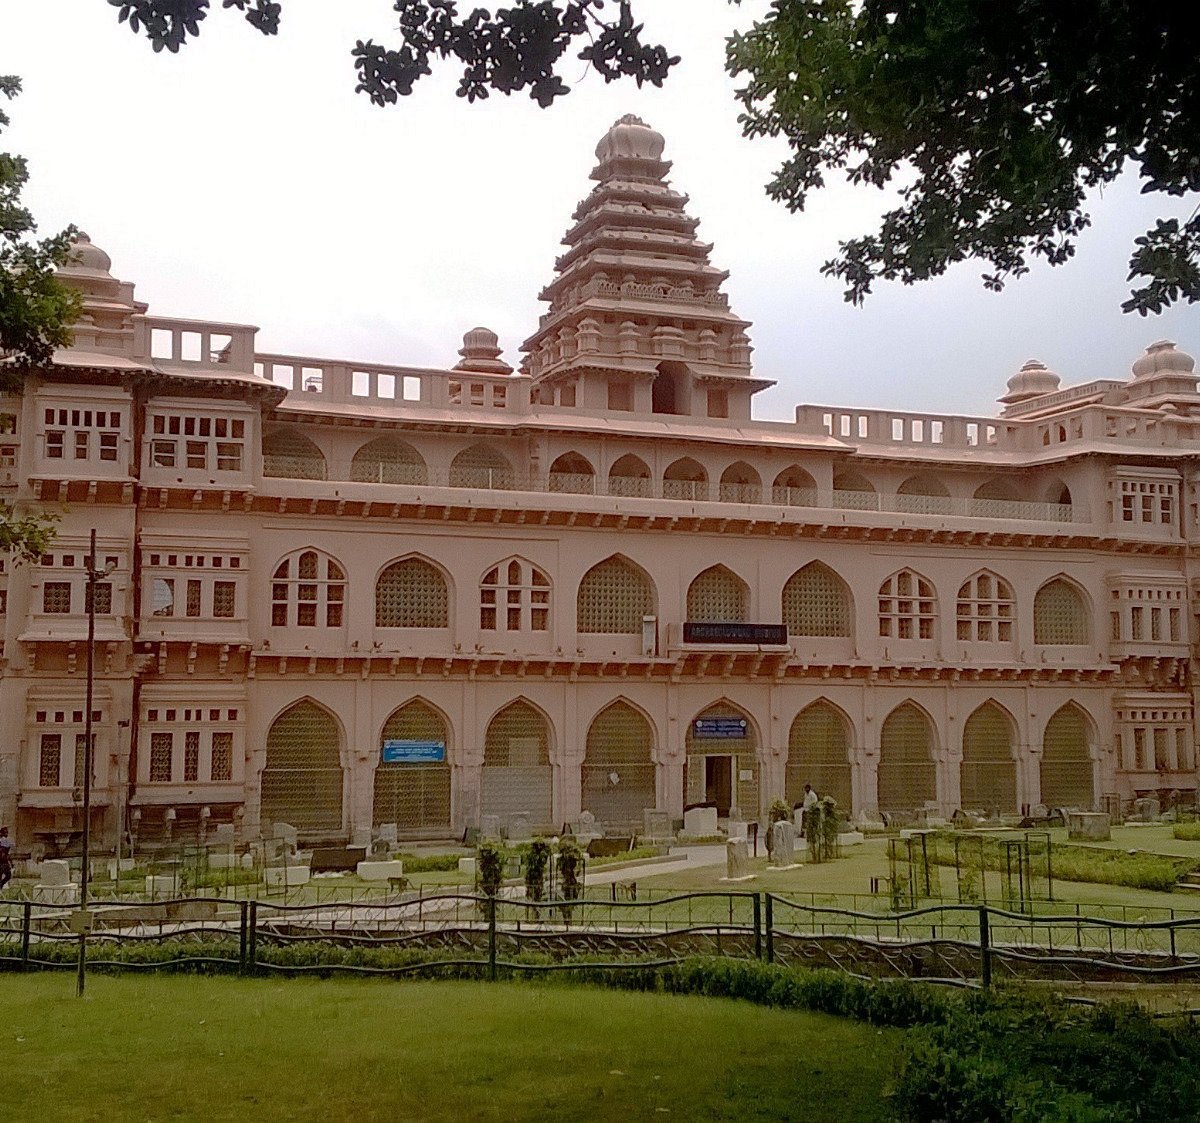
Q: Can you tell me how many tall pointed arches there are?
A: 9